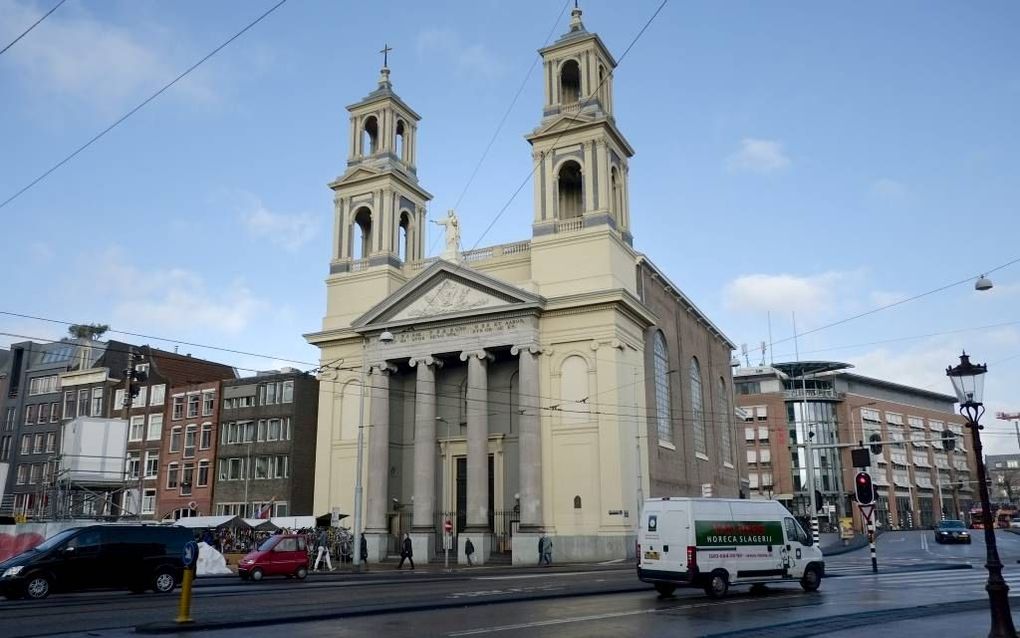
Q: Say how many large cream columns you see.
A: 4